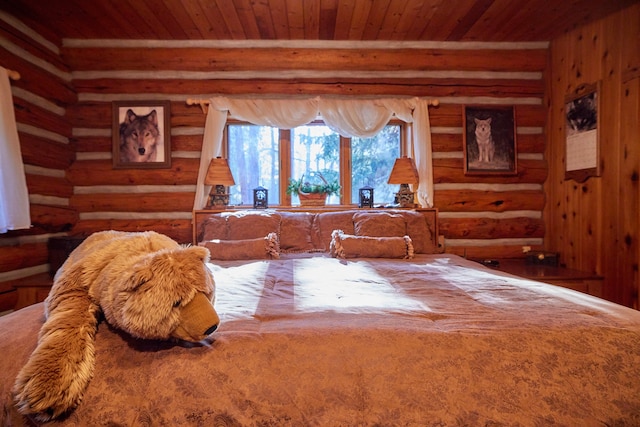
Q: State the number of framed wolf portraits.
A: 2